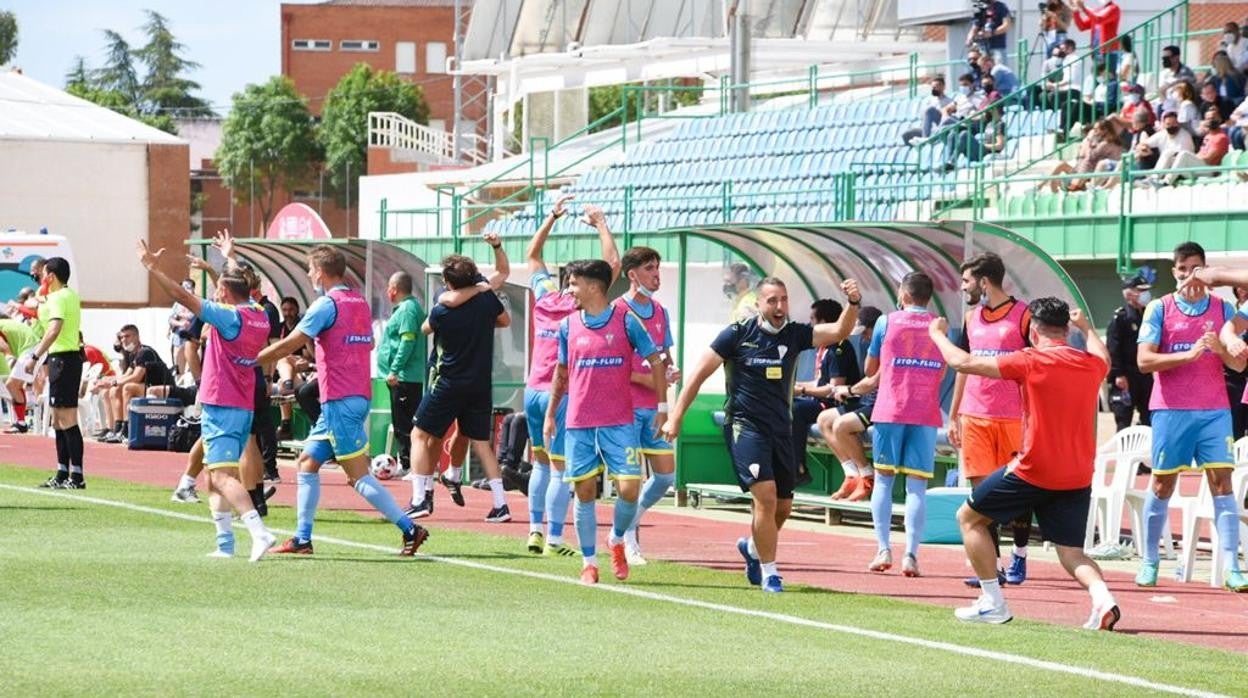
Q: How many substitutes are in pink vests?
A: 8